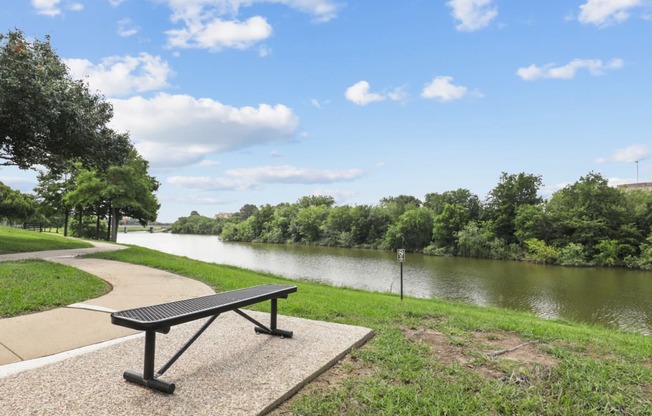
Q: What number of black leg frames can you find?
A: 2